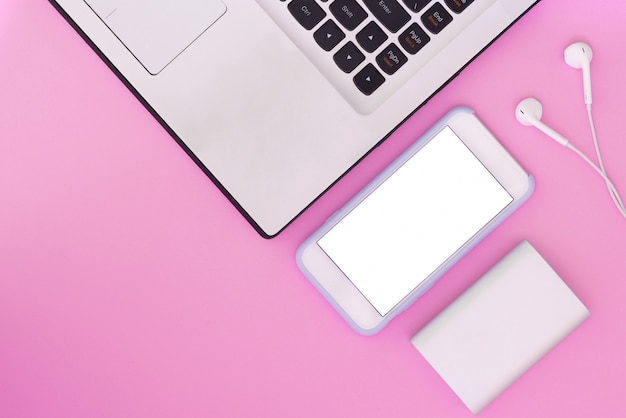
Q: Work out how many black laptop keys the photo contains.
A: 12